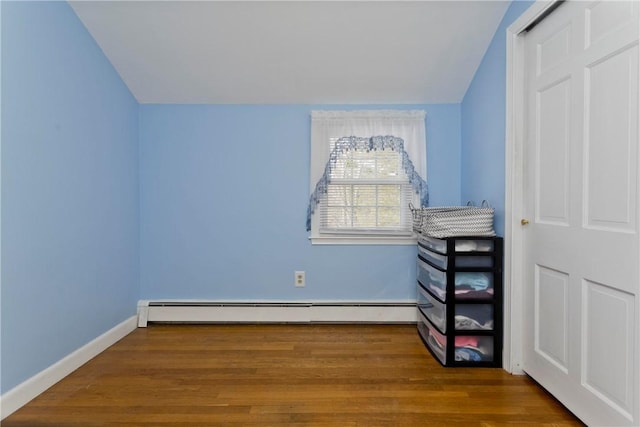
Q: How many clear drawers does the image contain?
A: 5